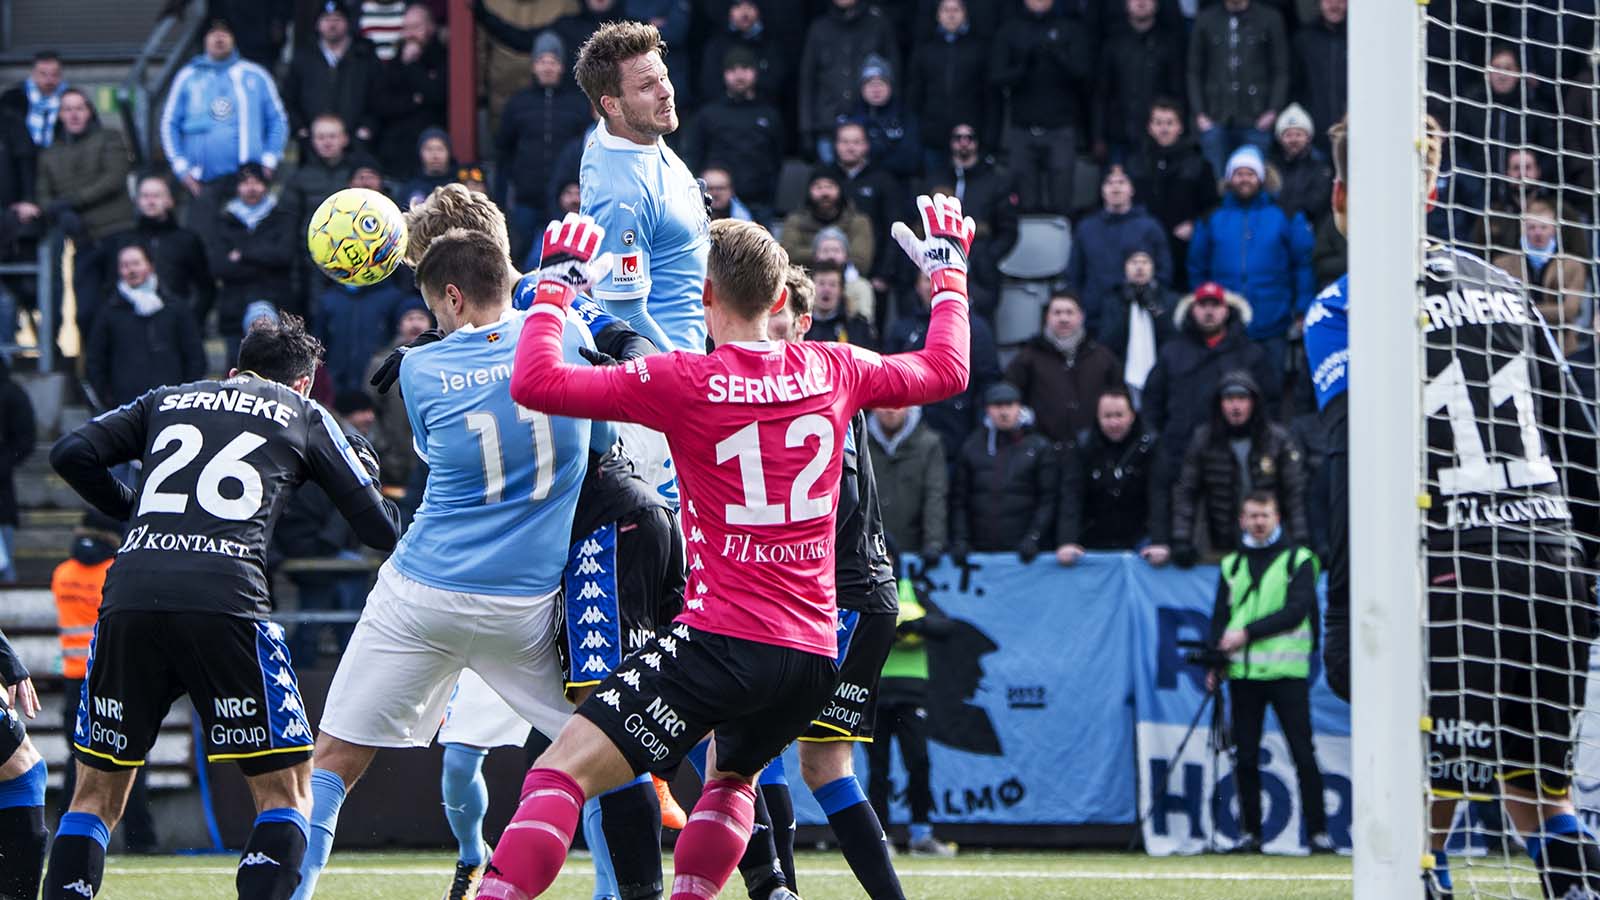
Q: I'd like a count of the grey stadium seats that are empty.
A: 2